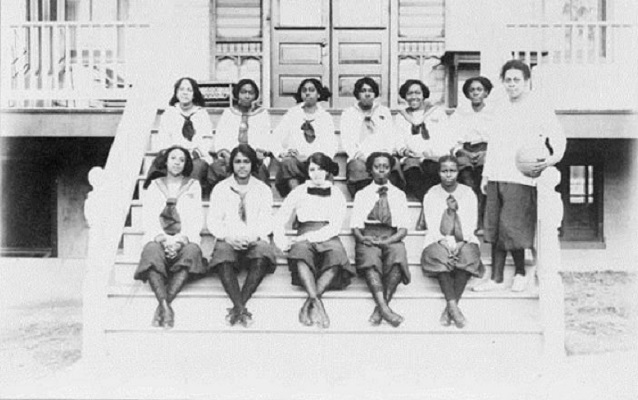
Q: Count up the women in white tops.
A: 12